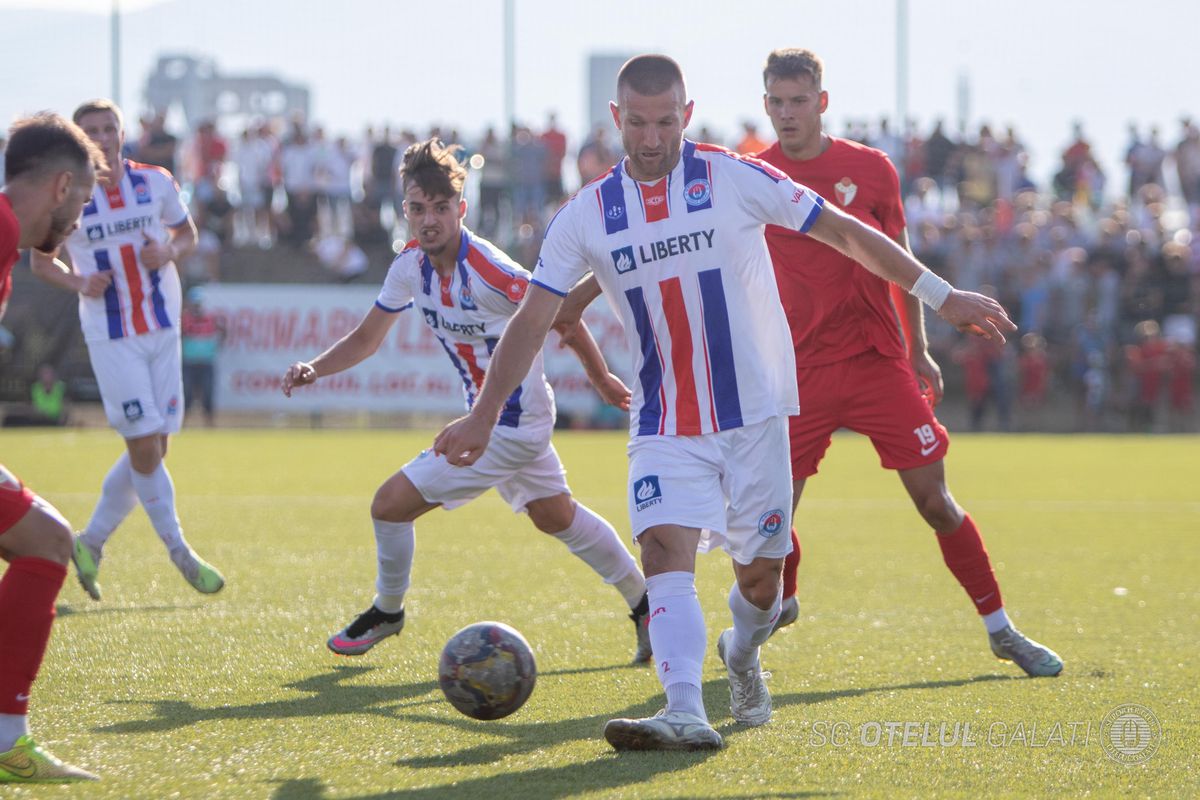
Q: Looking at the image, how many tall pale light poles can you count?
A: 3